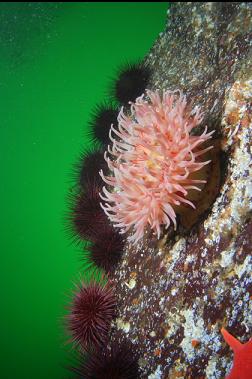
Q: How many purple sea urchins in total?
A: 7